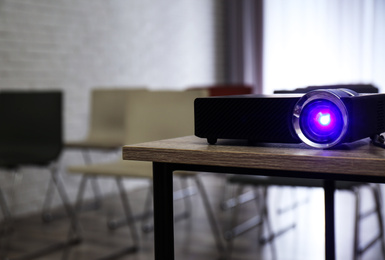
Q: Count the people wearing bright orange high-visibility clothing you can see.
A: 0